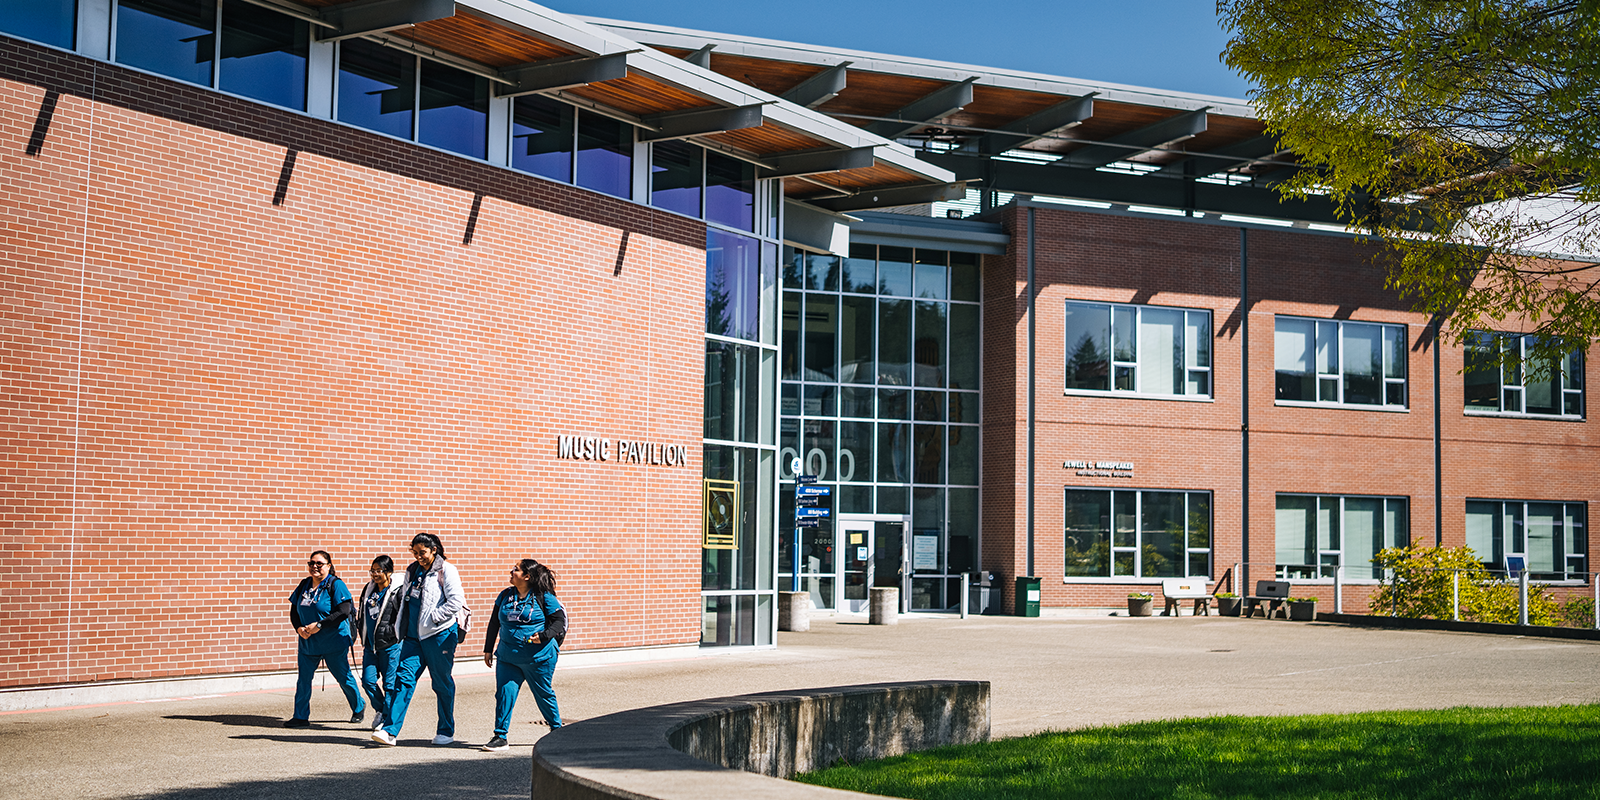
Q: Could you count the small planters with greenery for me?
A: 3